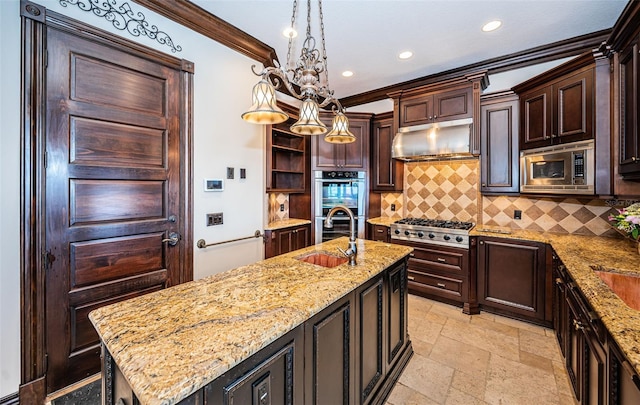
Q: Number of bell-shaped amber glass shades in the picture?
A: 3